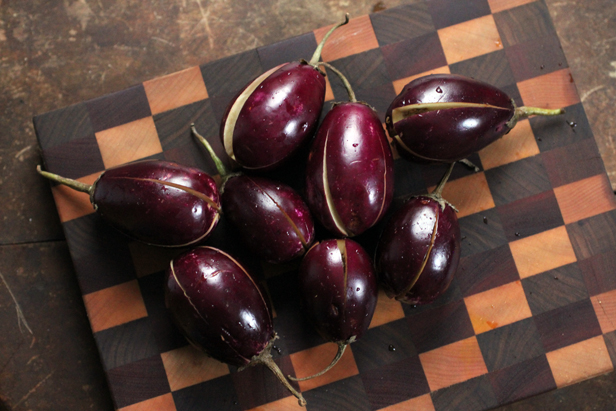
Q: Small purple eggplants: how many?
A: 8